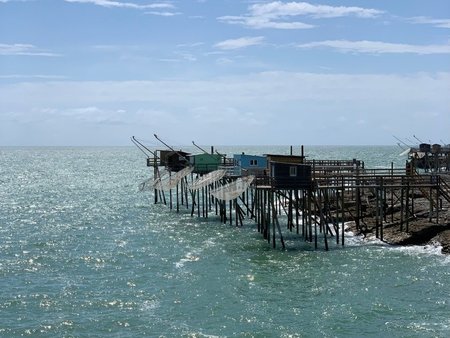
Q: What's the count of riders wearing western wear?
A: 0